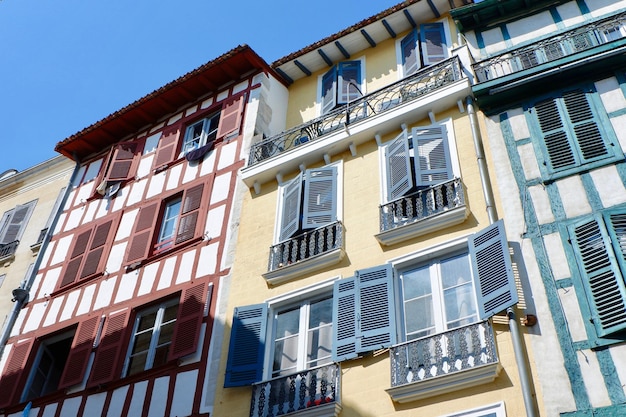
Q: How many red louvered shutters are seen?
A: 12